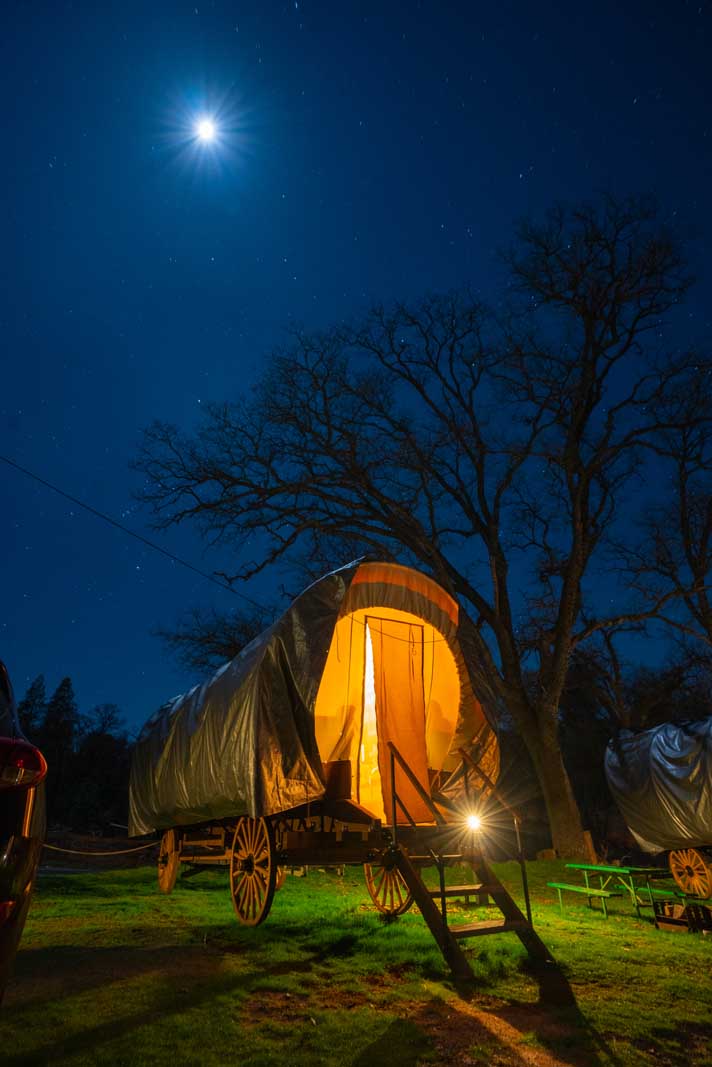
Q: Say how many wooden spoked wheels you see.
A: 5